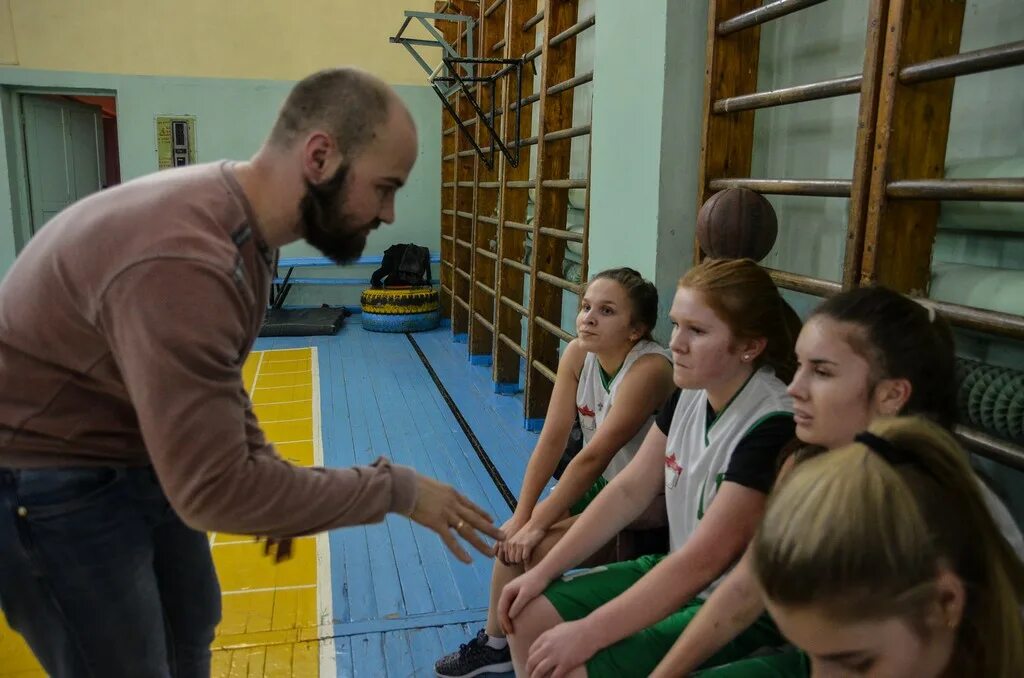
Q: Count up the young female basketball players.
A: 4